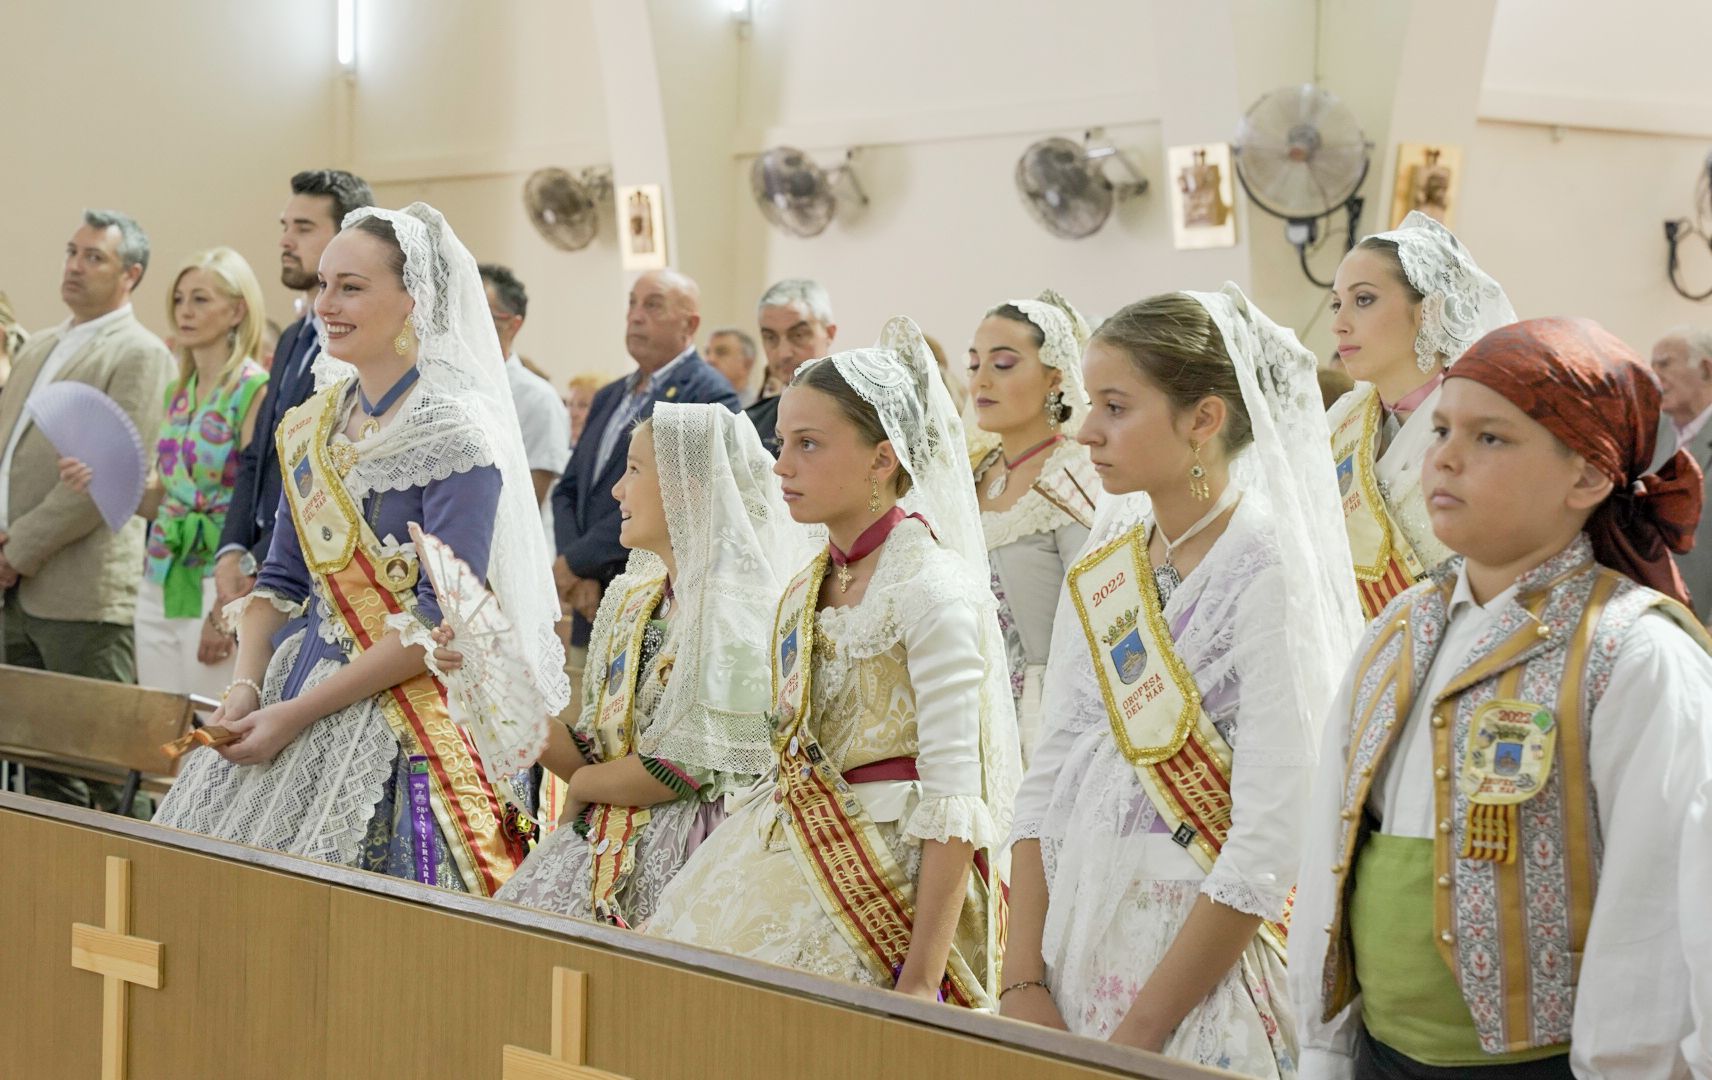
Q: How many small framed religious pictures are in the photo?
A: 3